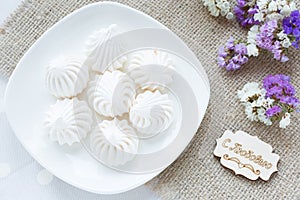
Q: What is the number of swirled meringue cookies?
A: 7